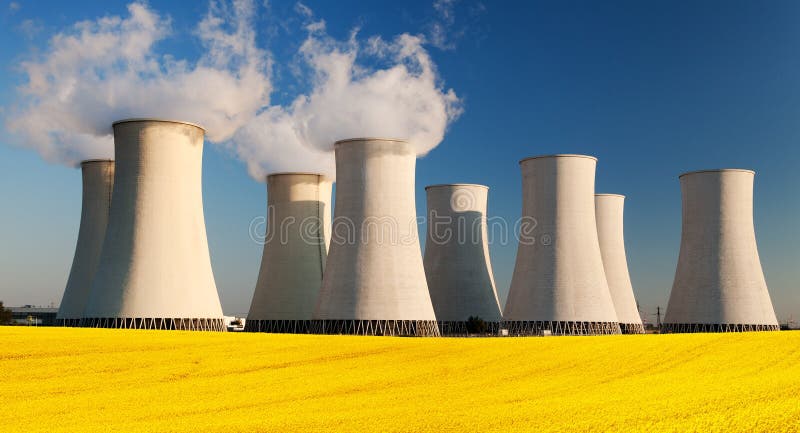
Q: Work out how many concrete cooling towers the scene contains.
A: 8